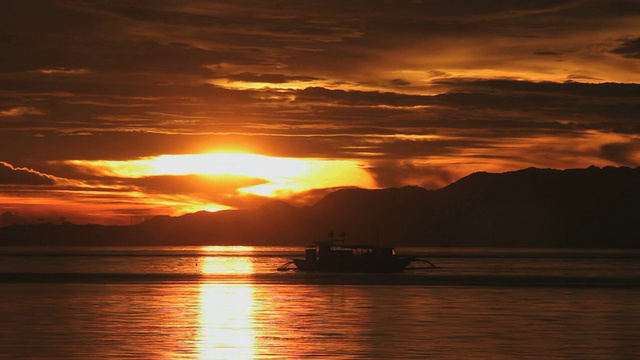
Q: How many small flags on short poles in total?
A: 2